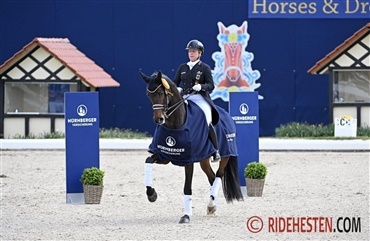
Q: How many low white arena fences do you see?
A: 1